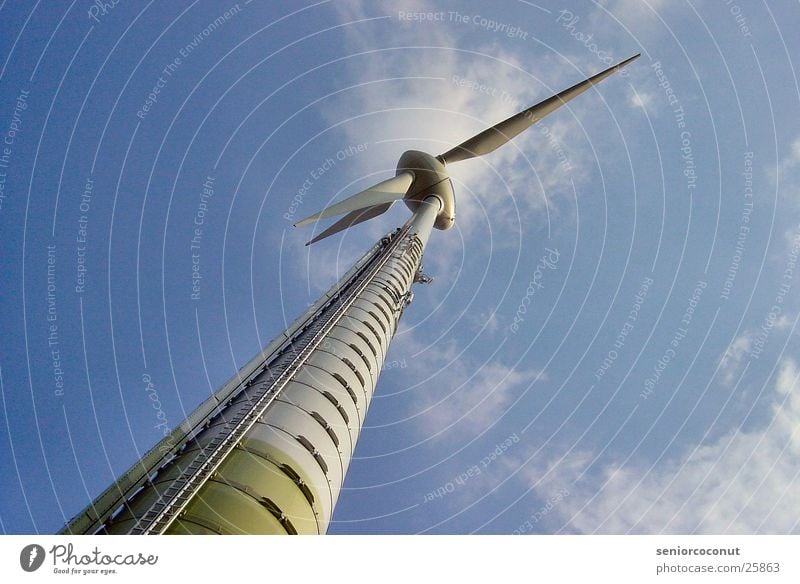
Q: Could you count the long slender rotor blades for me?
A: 3